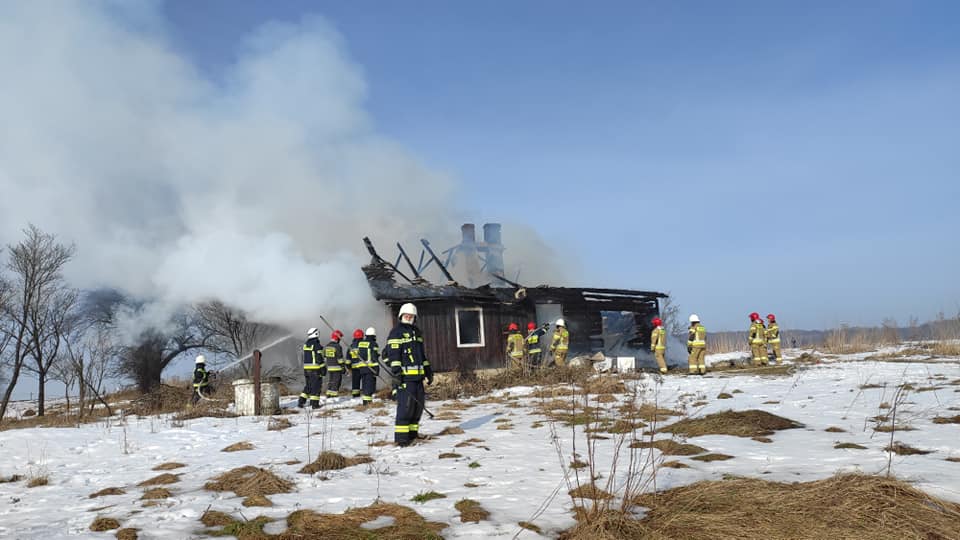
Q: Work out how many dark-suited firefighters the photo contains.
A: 7